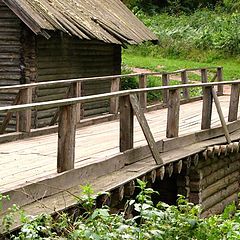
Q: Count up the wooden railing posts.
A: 13